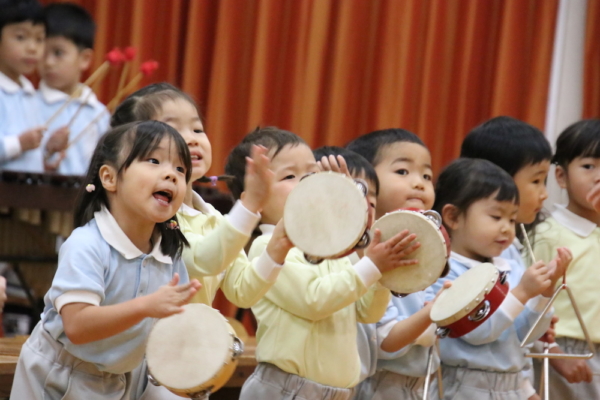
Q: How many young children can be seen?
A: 10